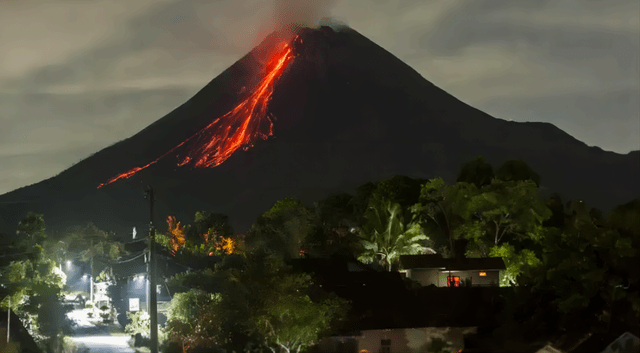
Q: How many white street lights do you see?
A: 3